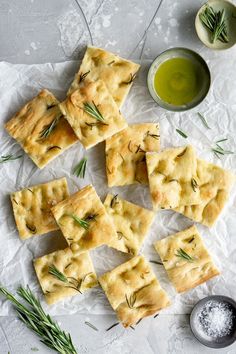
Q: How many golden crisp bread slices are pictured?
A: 12